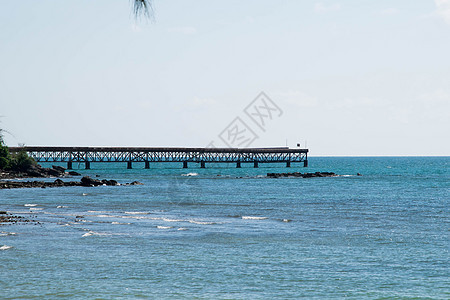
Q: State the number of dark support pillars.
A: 10